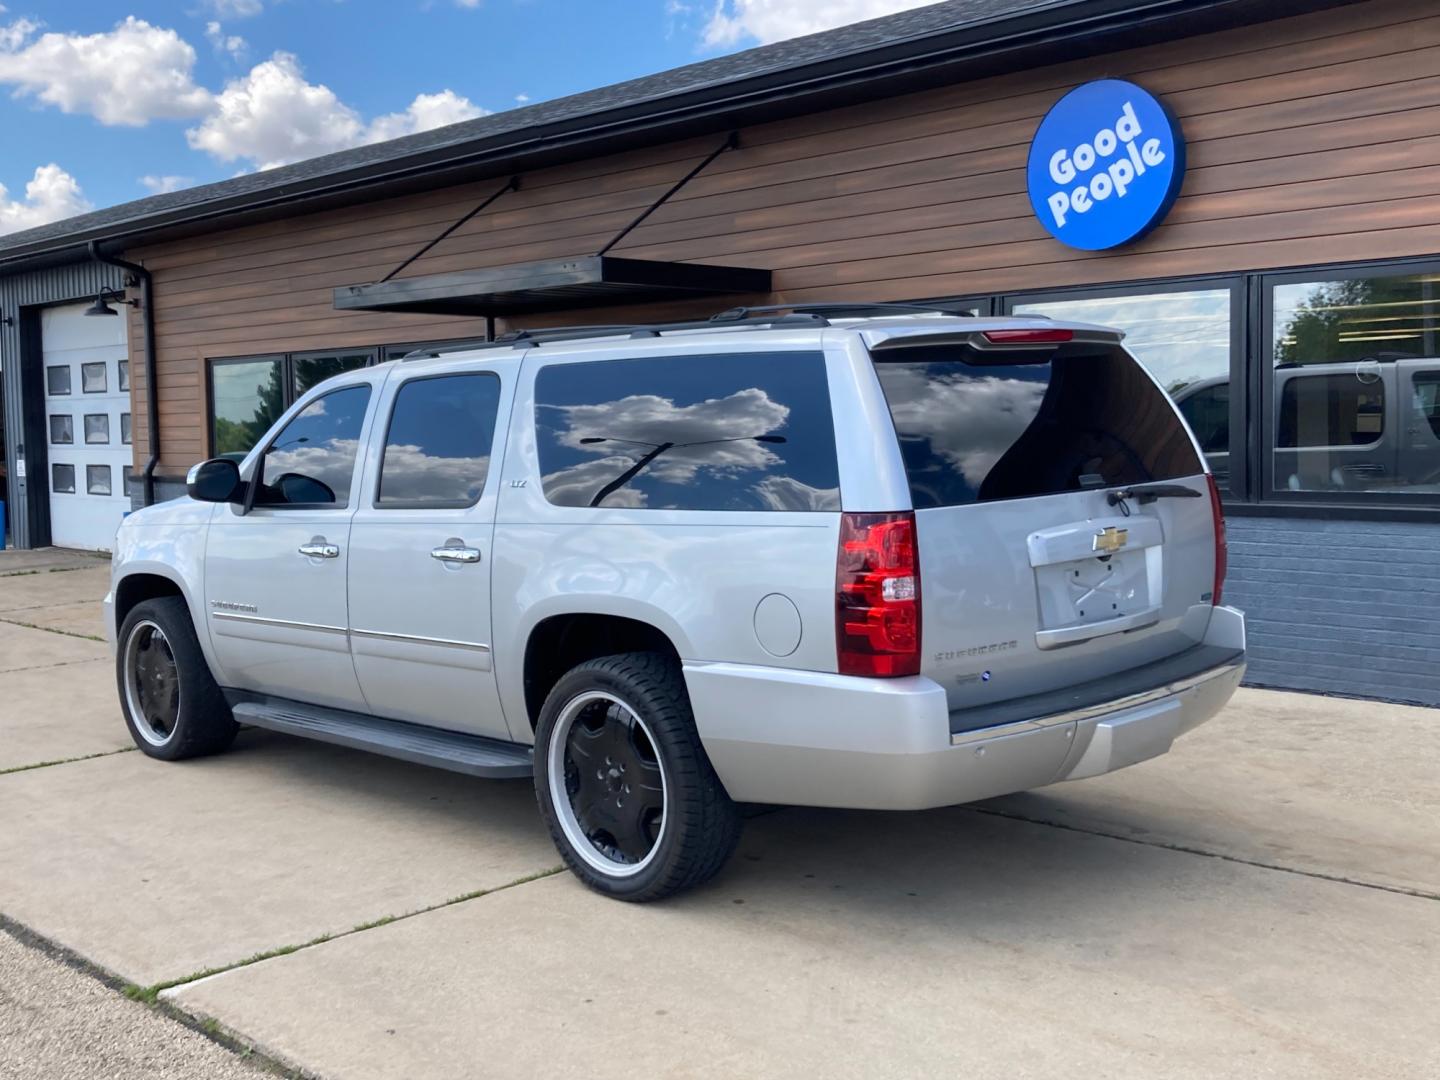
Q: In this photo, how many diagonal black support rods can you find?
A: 2